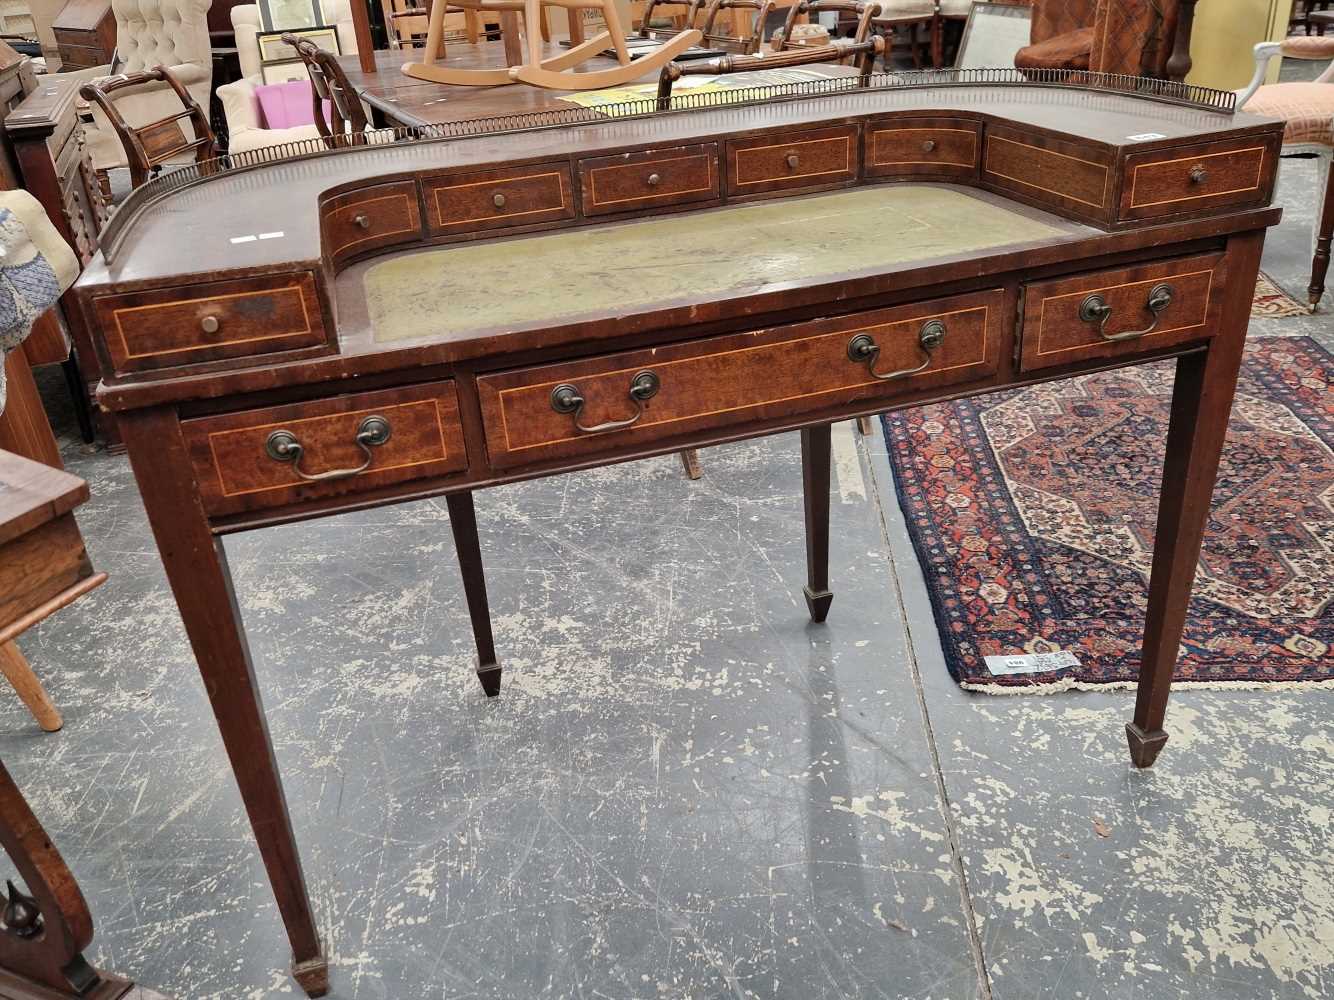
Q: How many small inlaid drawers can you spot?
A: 7